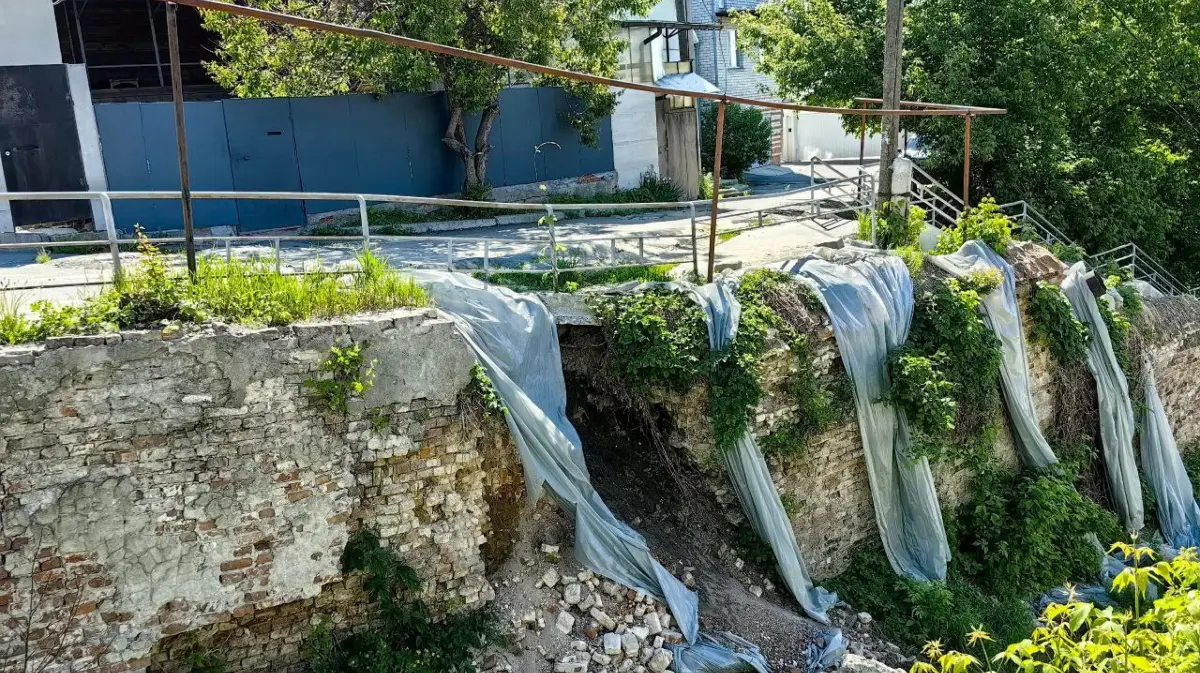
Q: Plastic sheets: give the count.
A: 6